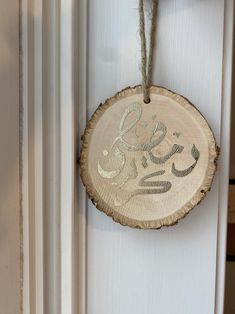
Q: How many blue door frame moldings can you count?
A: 0